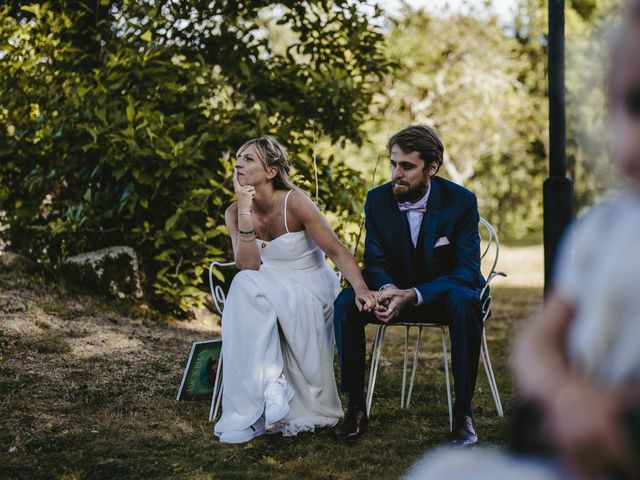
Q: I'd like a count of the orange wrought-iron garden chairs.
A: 0